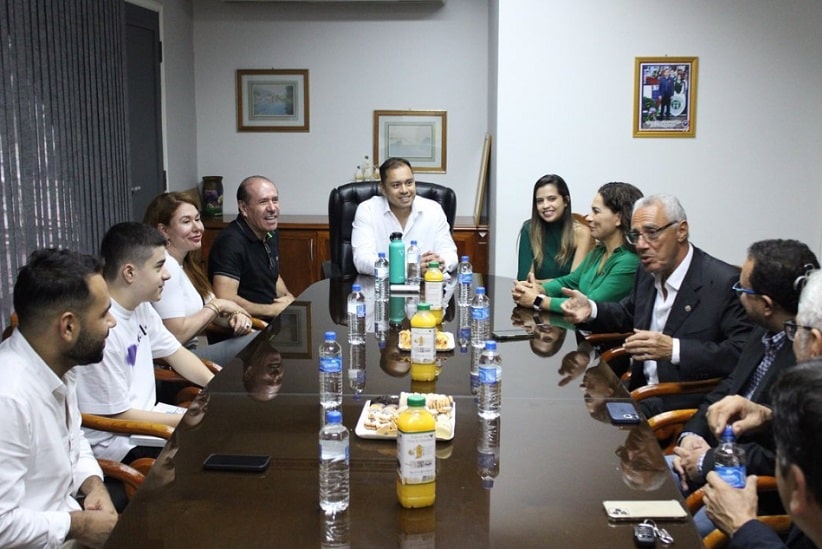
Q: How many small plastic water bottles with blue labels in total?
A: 9